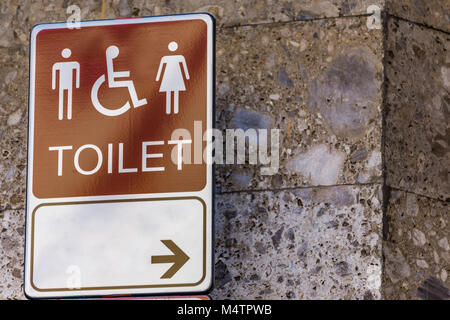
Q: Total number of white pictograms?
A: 3